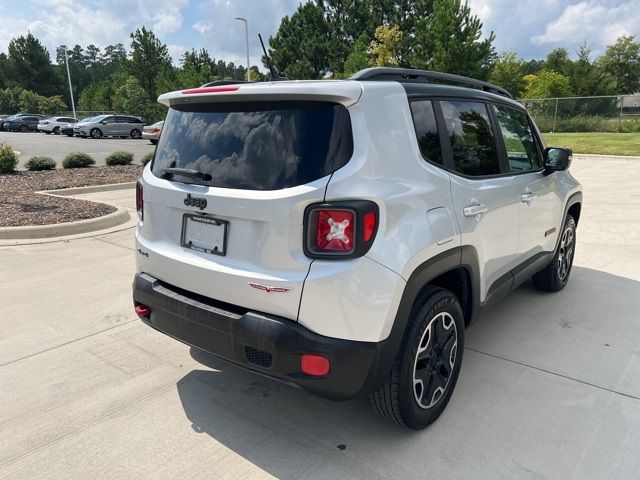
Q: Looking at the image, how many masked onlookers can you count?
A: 0